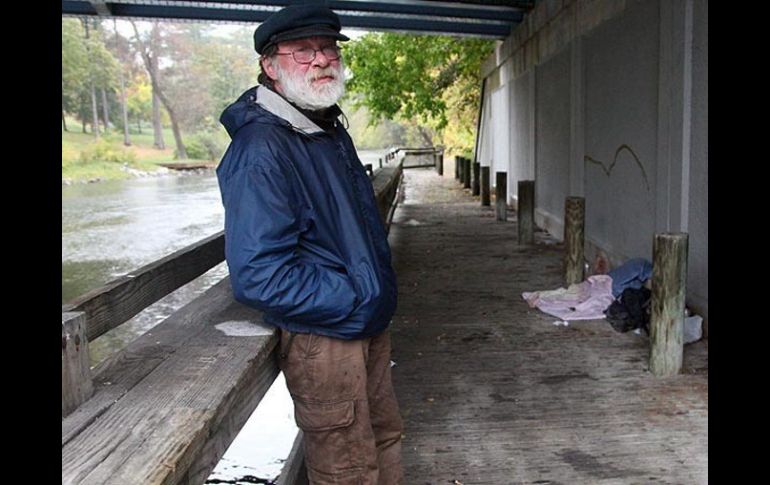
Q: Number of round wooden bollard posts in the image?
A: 9